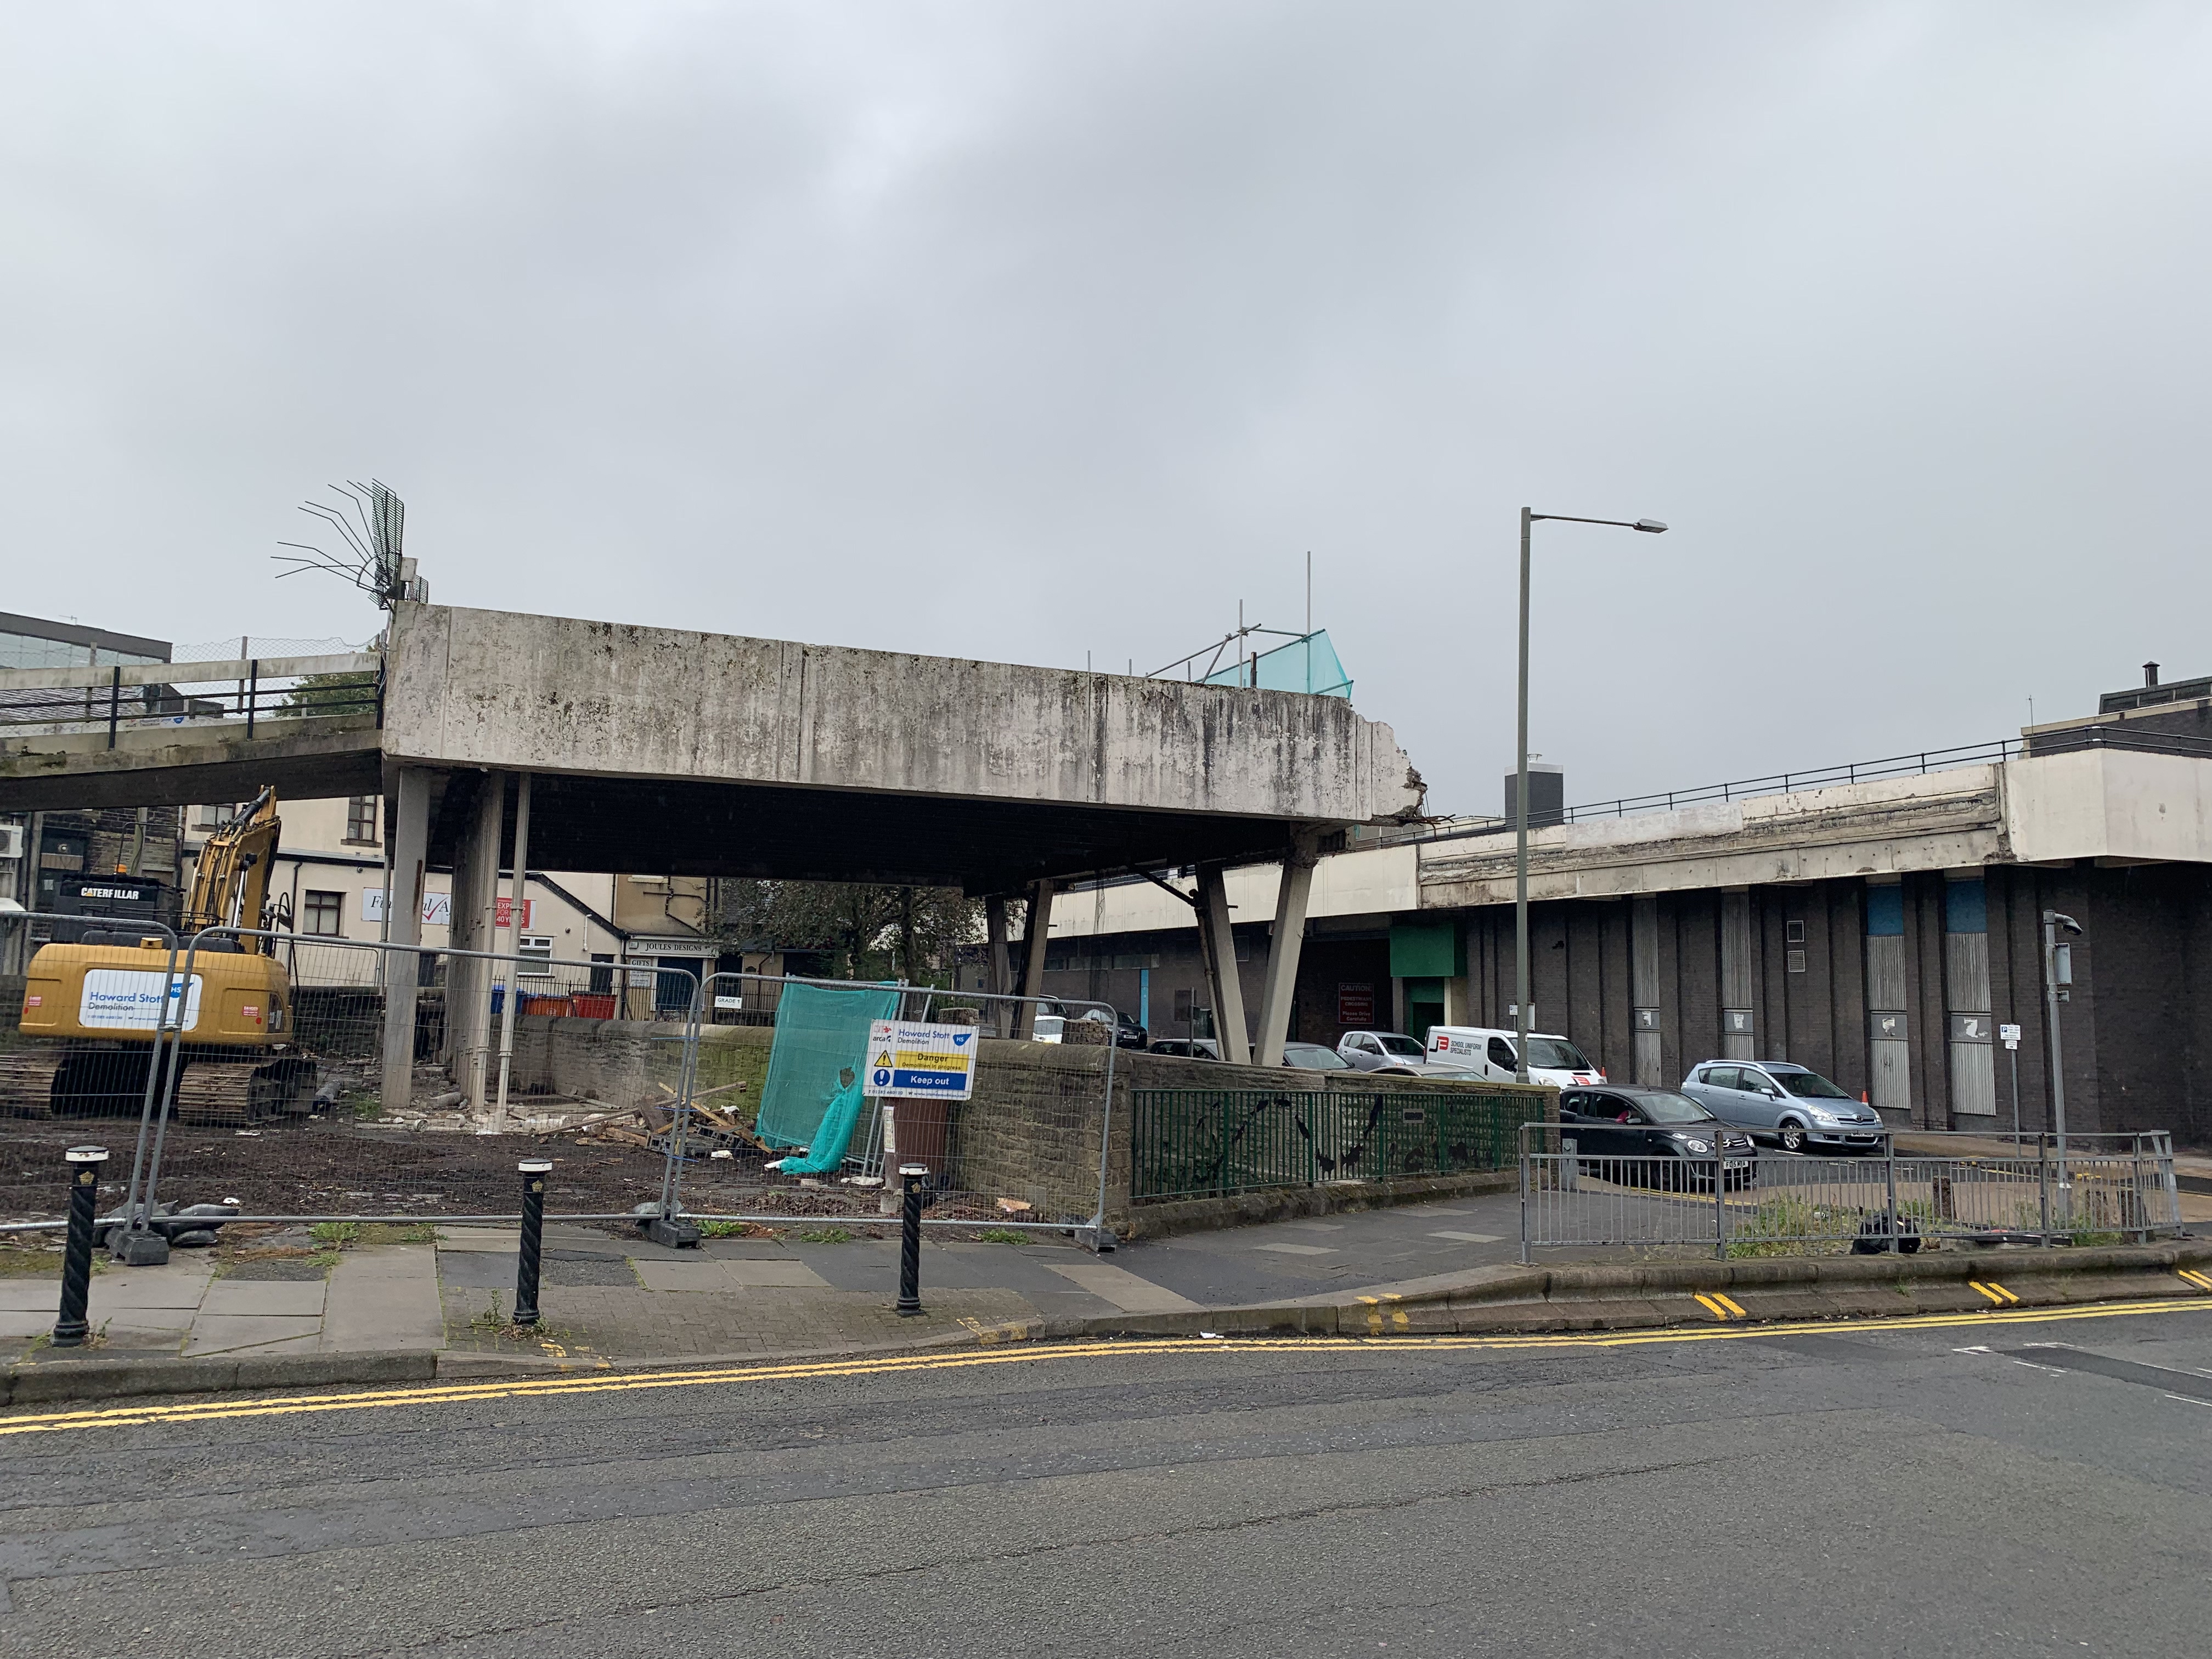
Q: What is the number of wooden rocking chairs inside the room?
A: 0